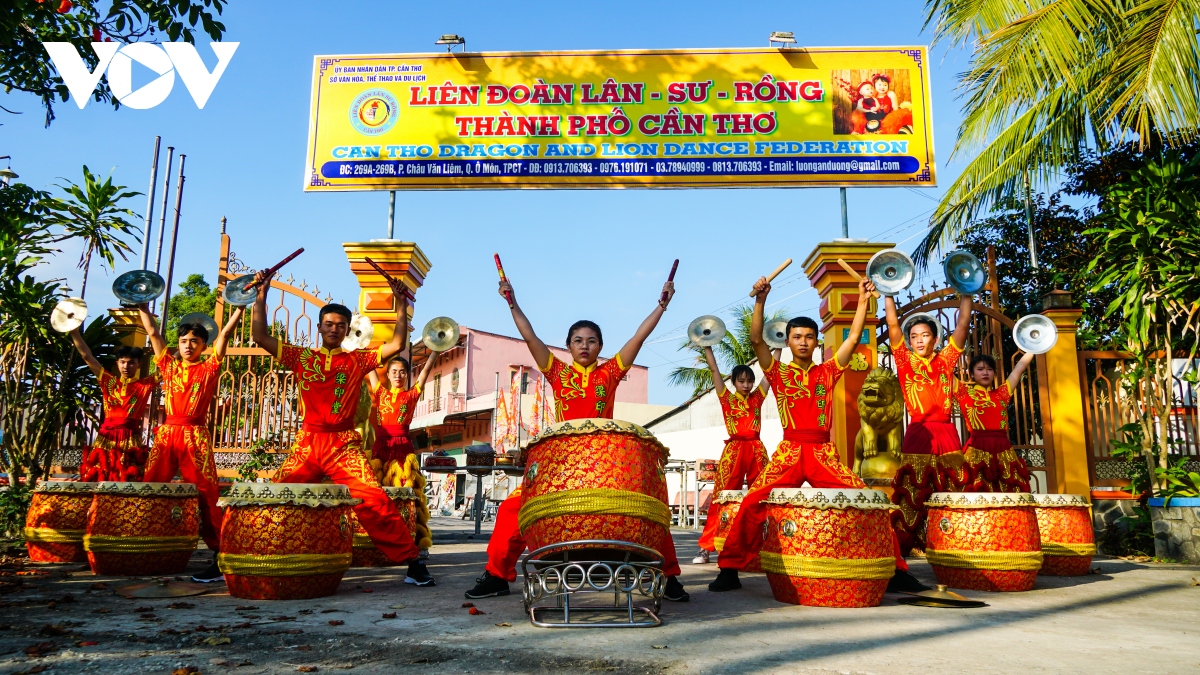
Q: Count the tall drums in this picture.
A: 9